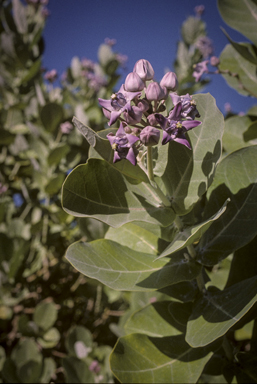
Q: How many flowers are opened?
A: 4